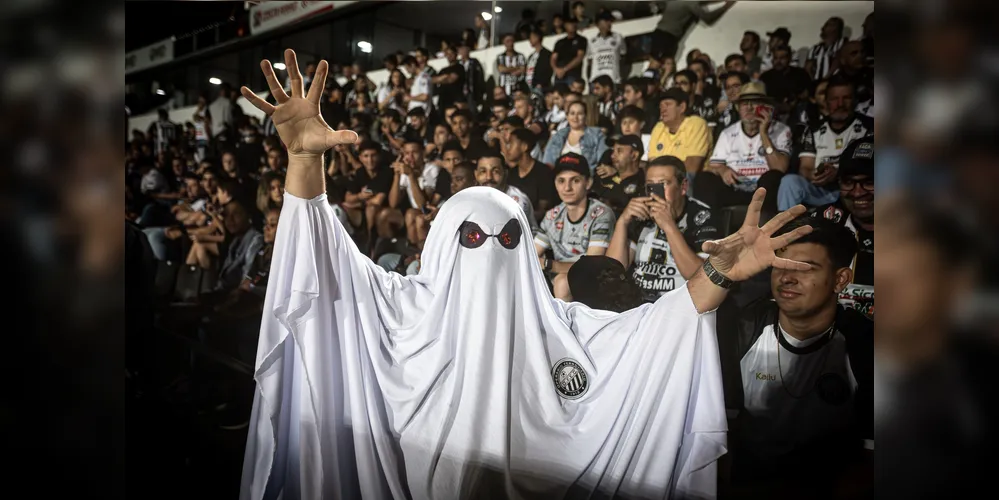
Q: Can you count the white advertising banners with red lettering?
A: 1